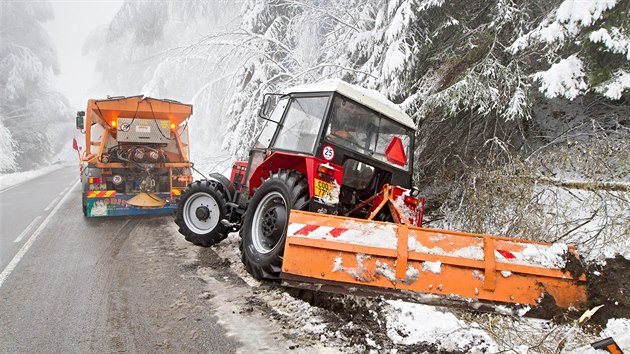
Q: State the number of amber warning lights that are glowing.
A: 2